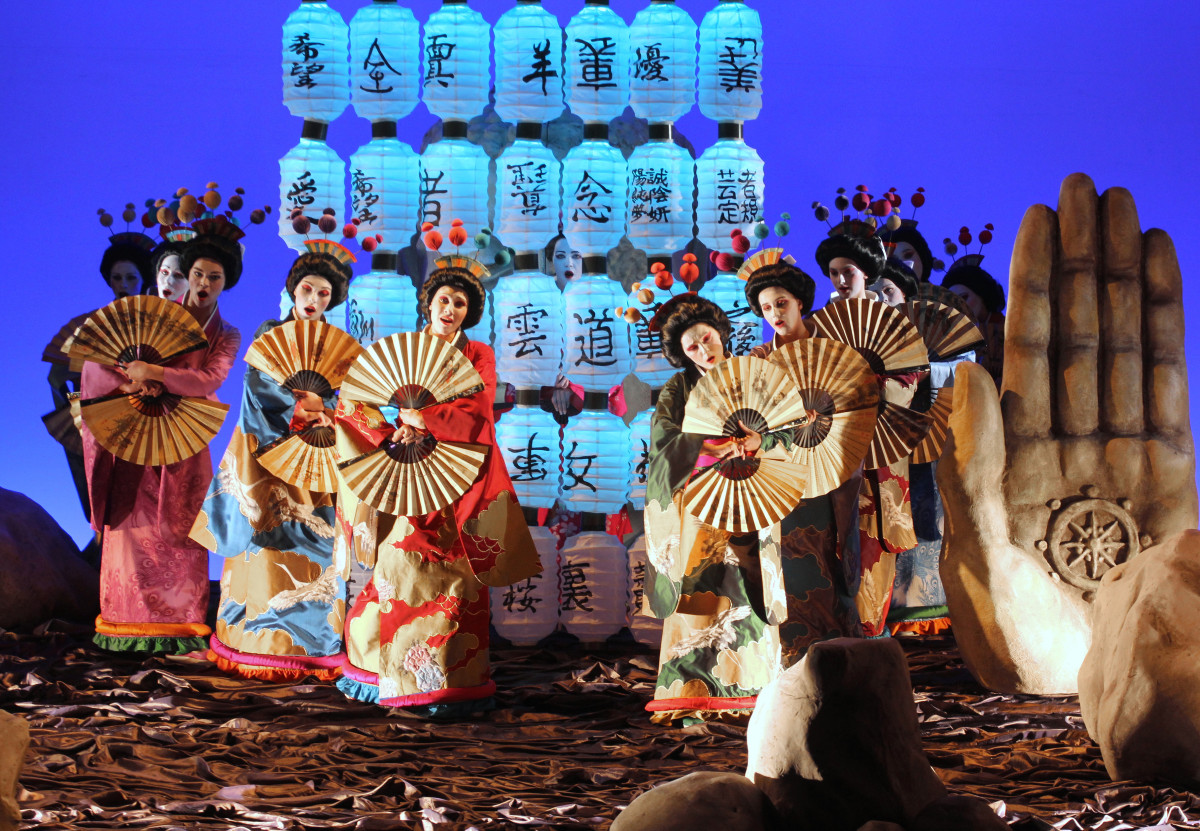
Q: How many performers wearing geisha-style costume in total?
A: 12